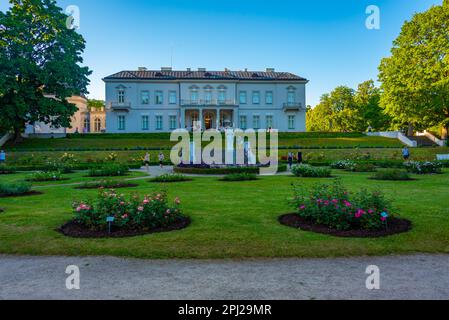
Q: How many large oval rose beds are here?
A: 2